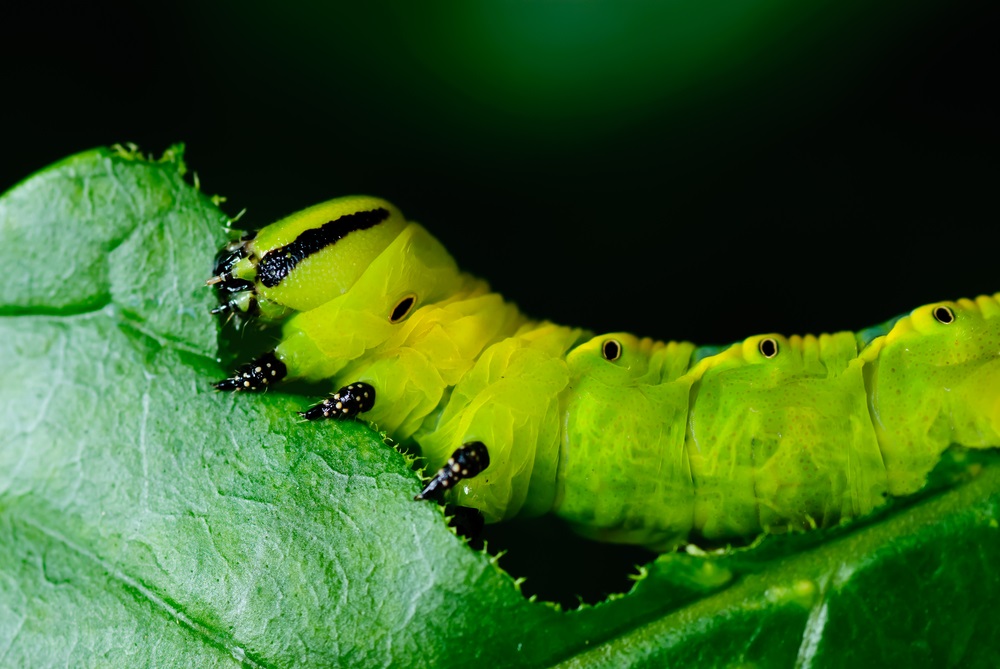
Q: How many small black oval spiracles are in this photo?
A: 4